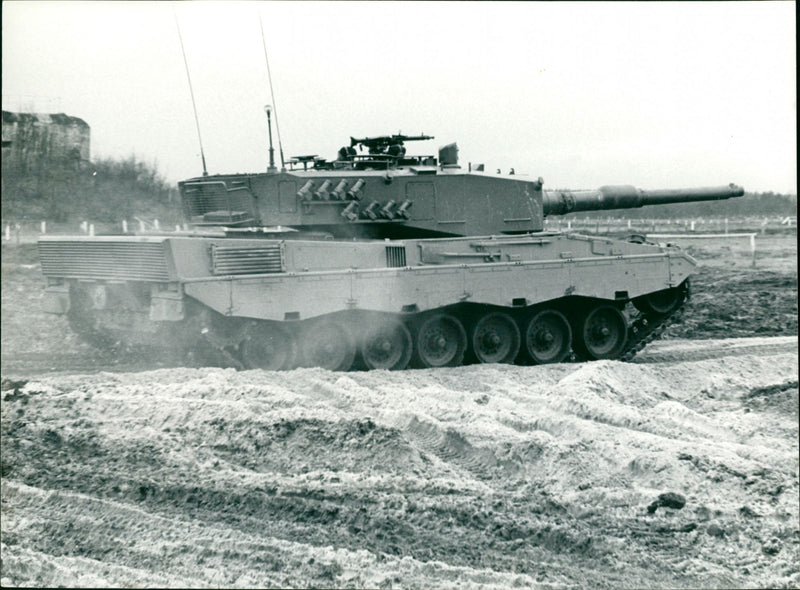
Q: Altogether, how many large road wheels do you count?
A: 7